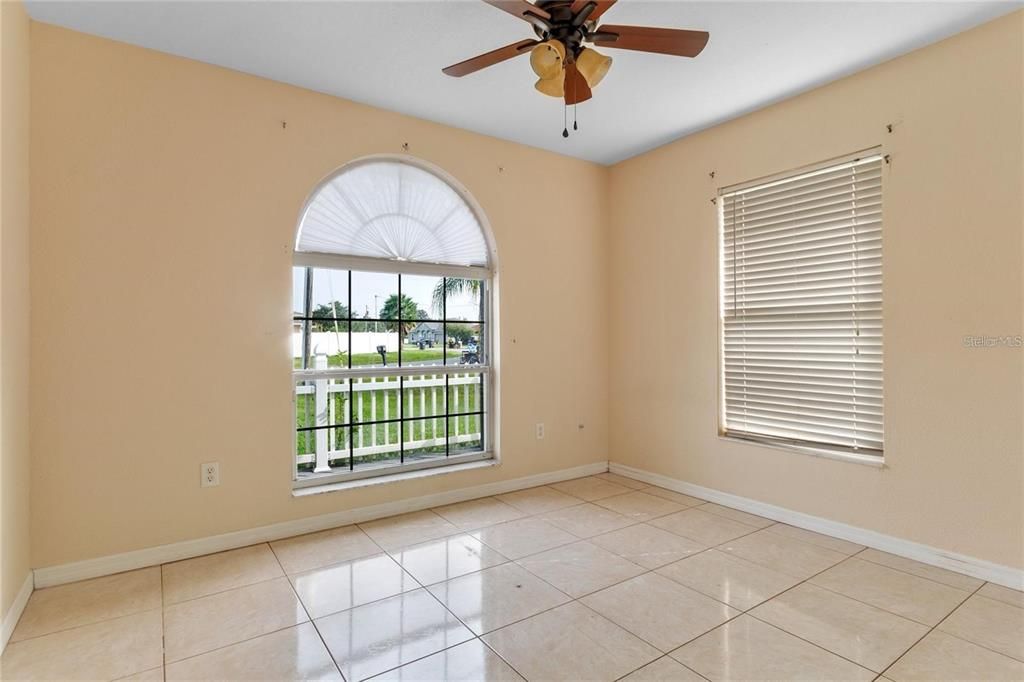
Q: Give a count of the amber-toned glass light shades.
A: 3